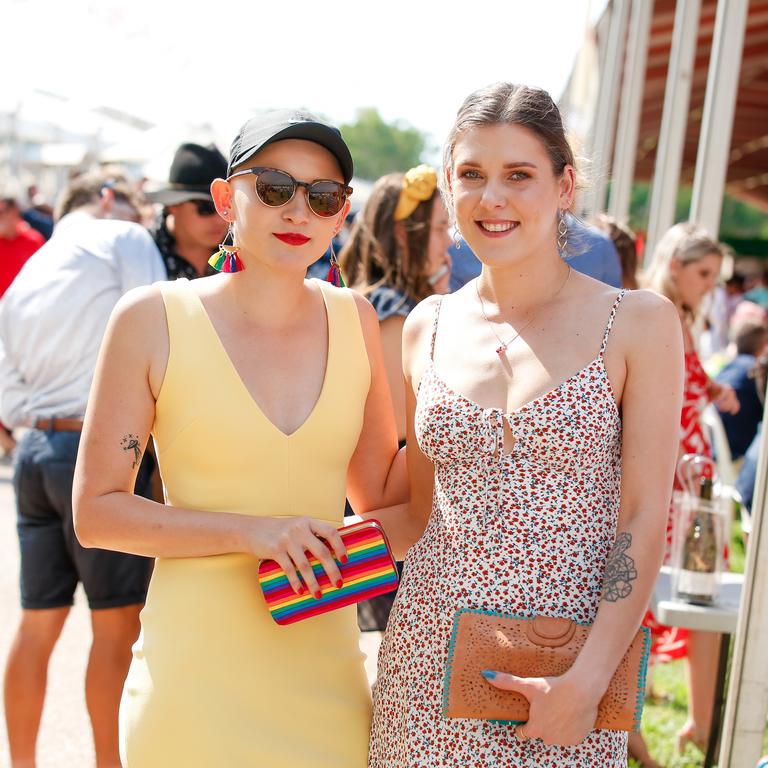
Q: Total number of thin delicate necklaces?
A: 1